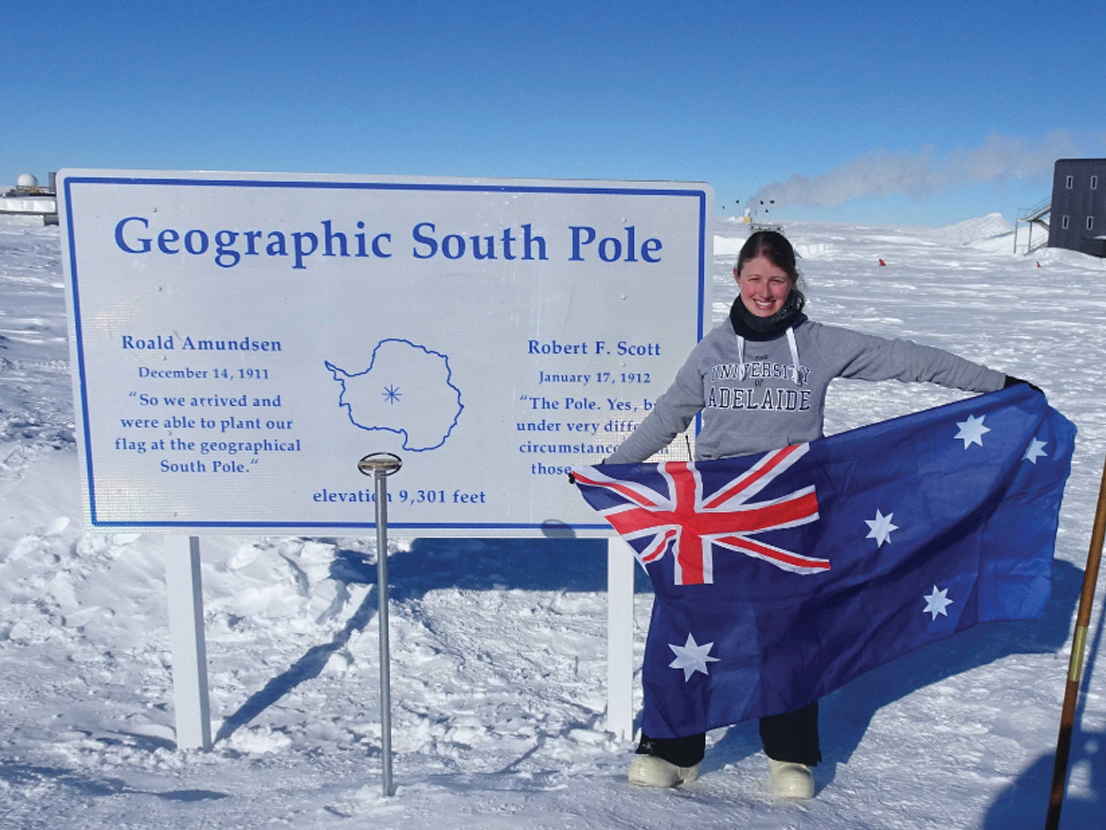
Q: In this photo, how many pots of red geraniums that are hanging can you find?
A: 0